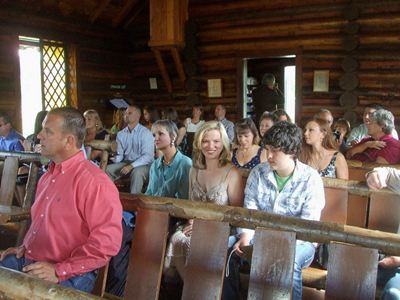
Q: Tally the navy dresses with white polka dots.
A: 1